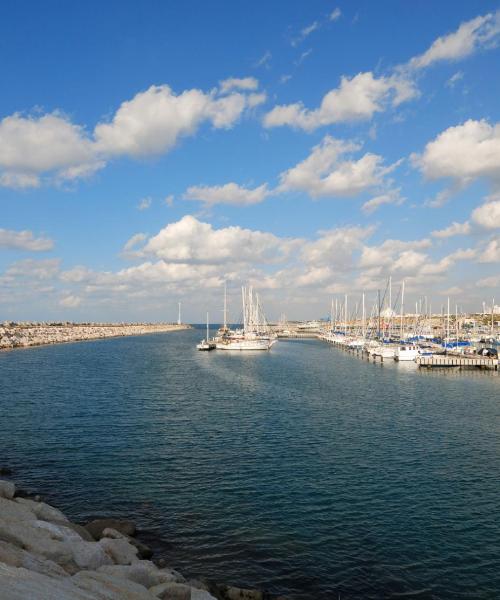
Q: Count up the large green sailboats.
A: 0